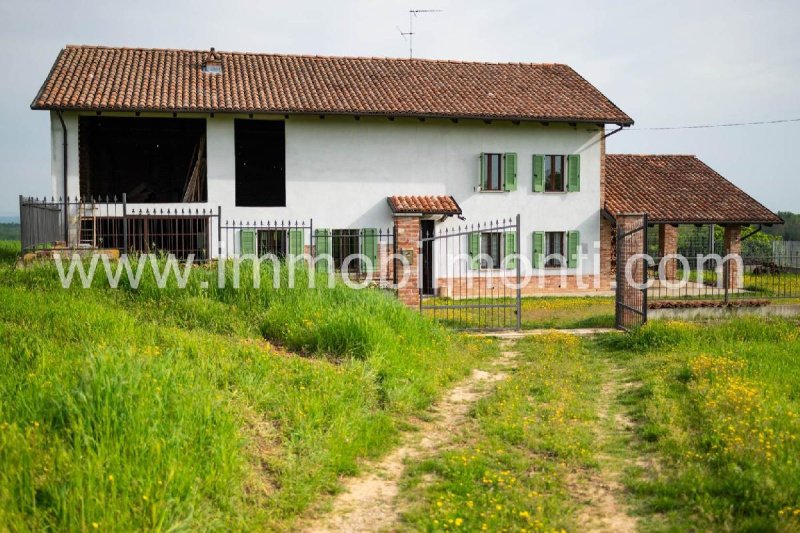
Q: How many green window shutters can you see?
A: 12